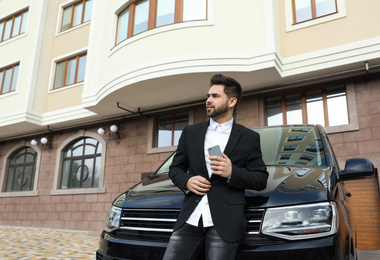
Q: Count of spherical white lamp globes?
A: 4